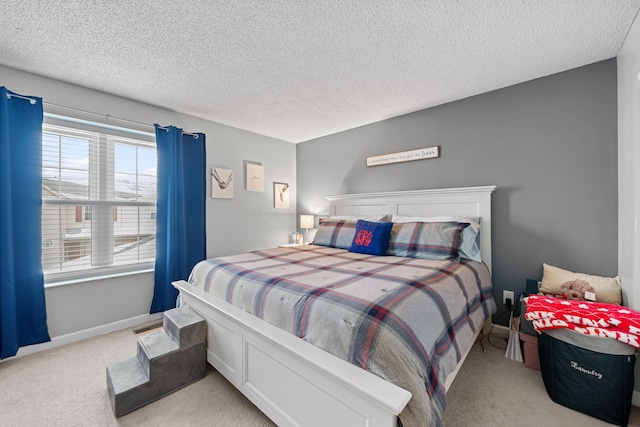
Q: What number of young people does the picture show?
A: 0